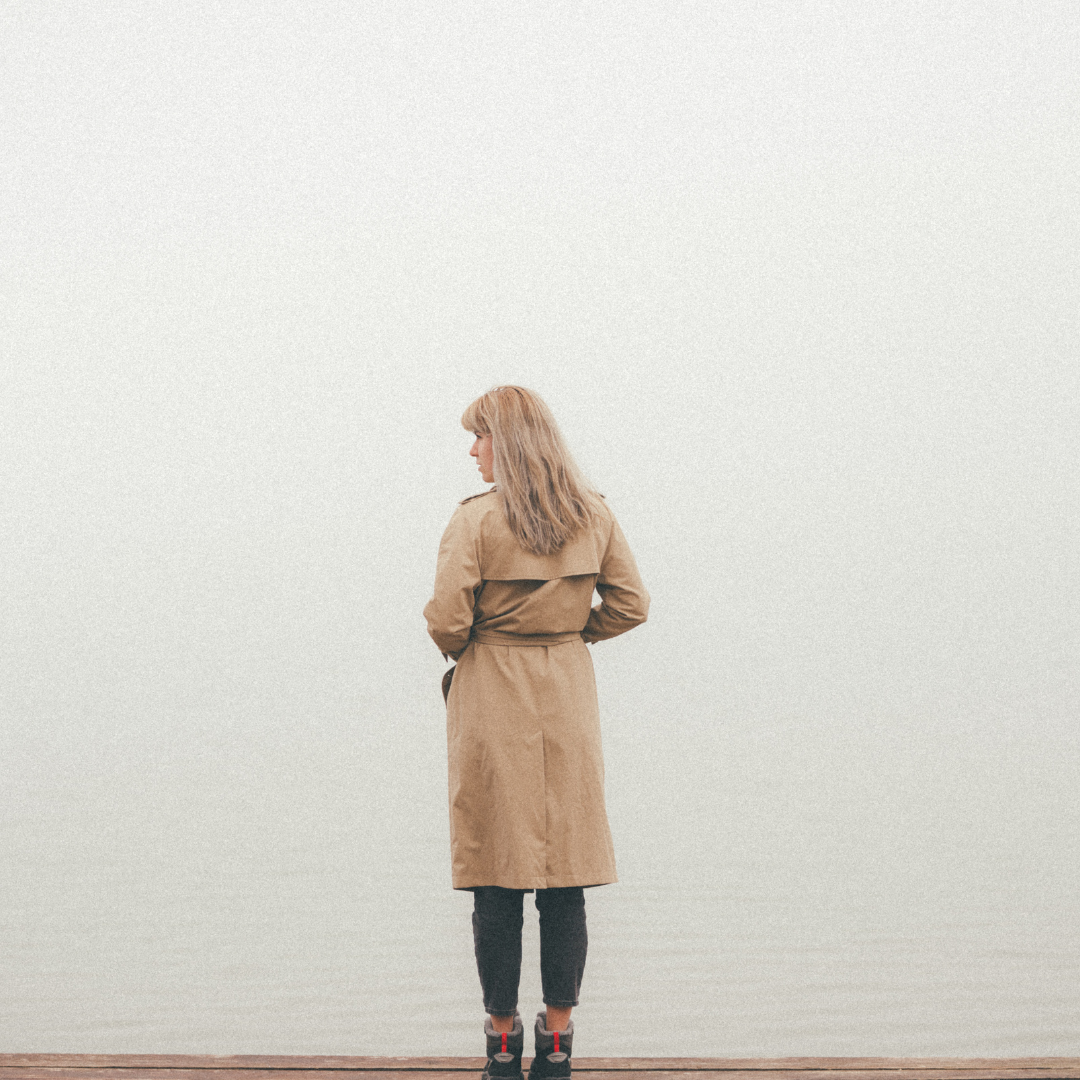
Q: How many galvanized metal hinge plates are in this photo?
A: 0